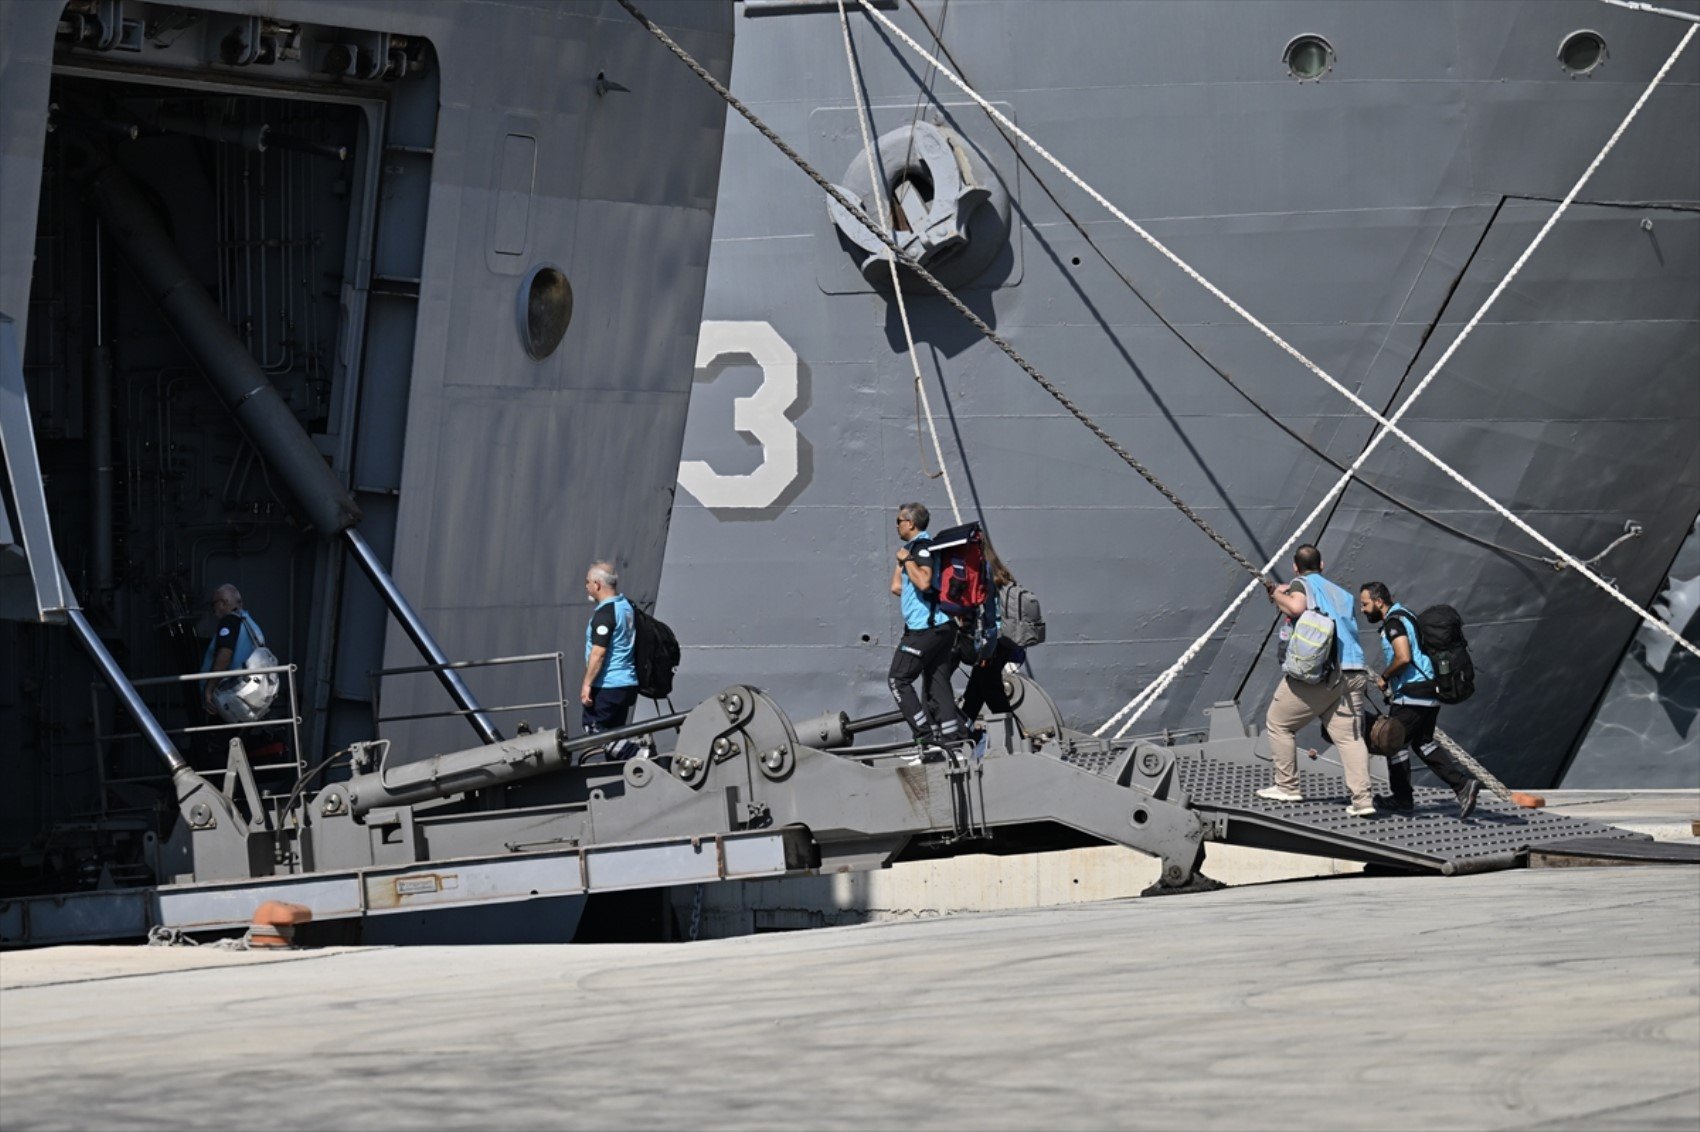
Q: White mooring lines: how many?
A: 3